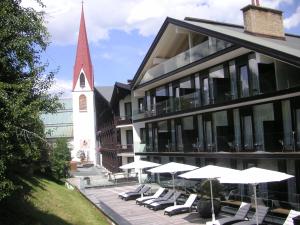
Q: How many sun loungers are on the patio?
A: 9